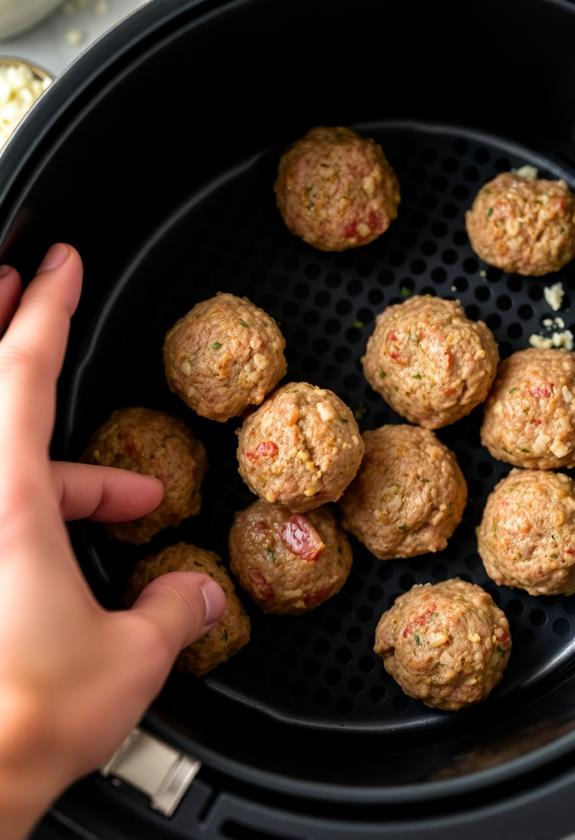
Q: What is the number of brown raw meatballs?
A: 12